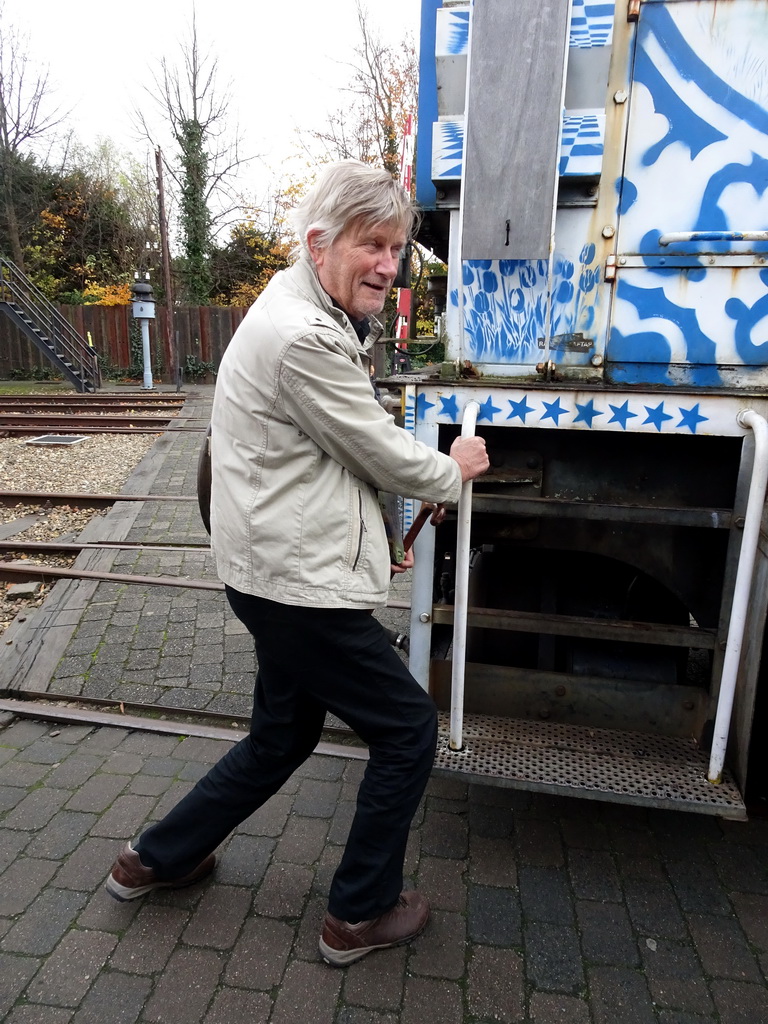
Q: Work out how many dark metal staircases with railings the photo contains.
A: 1